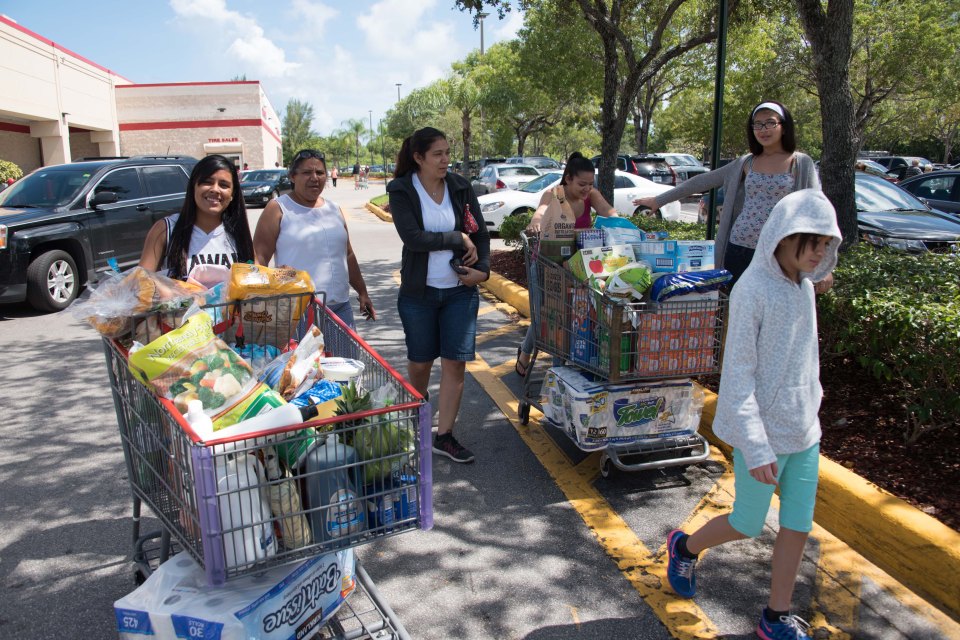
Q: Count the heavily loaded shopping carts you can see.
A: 2